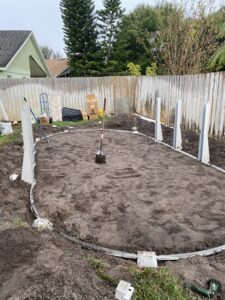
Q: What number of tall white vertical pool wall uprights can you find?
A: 4